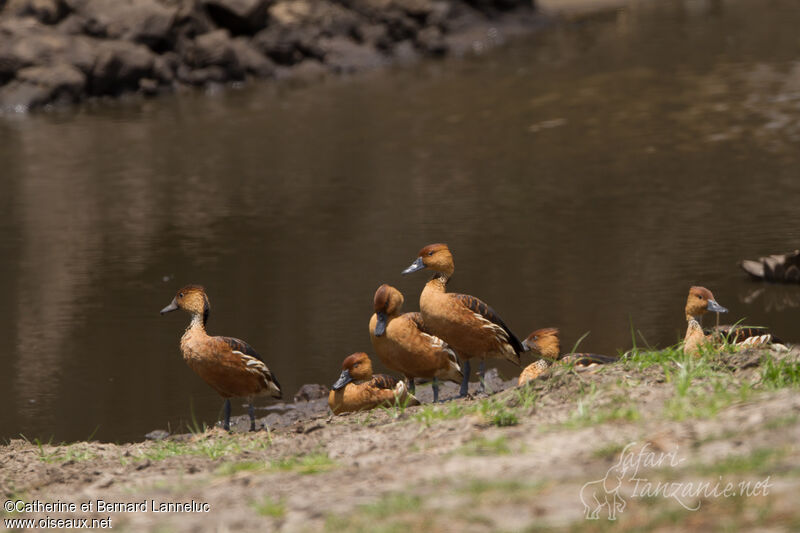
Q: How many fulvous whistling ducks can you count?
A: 6